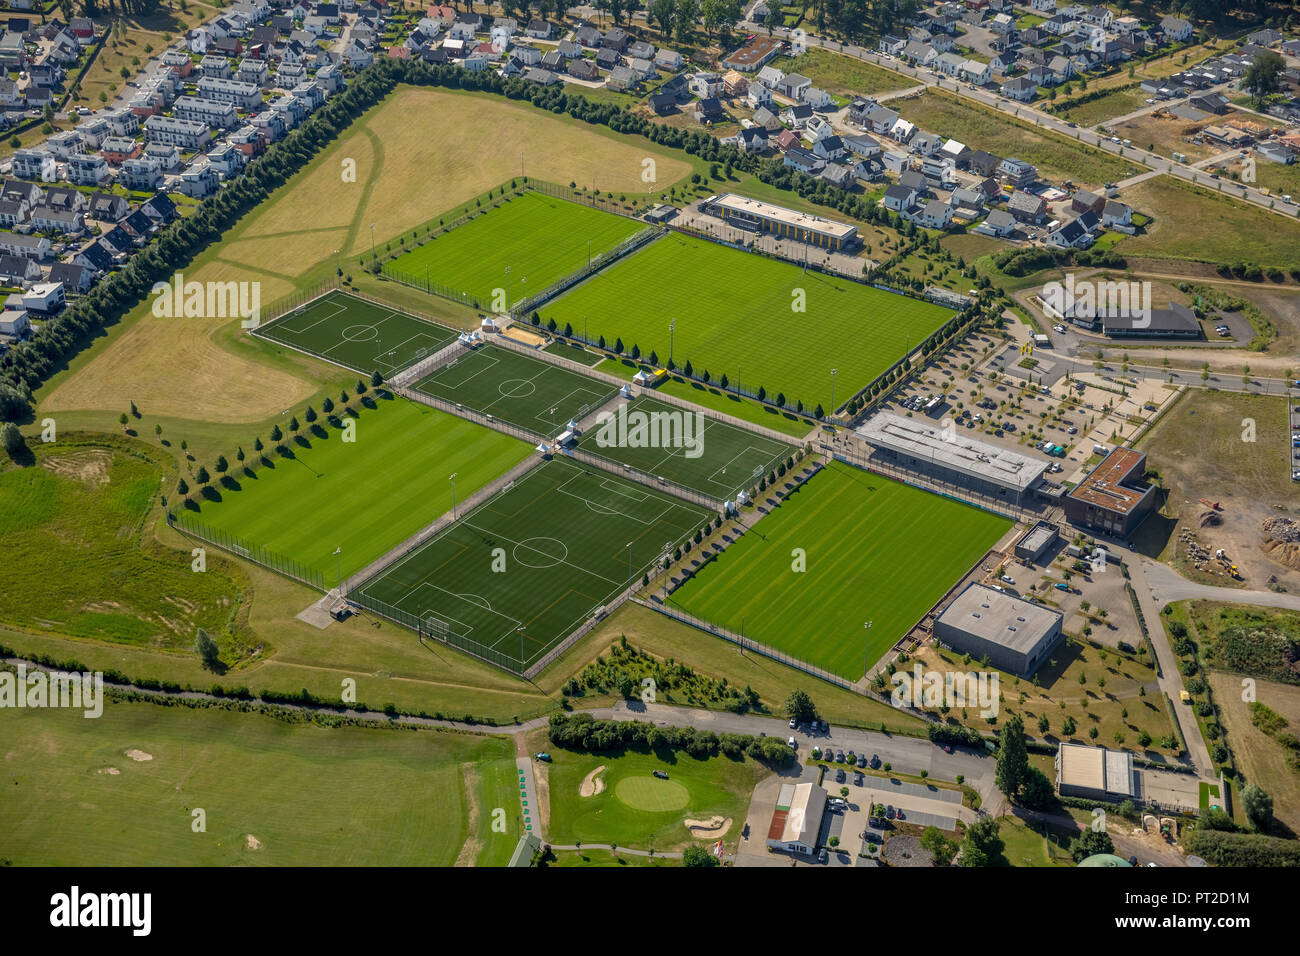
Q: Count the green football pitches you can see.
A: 8